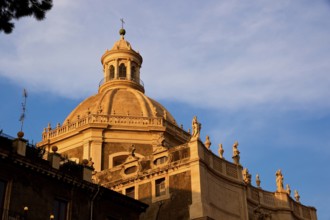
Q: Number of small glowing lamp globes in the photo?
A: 2